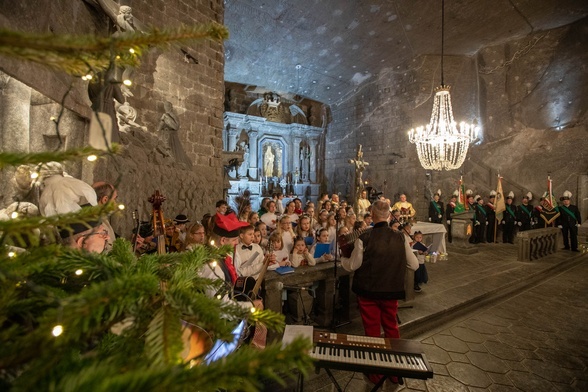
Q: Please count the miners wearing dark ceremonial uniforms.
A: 9